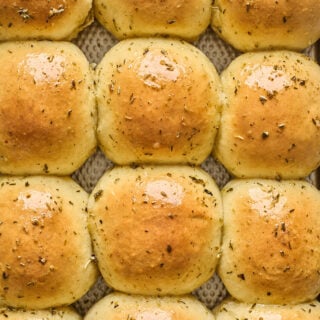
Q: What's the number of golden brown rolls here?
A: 12